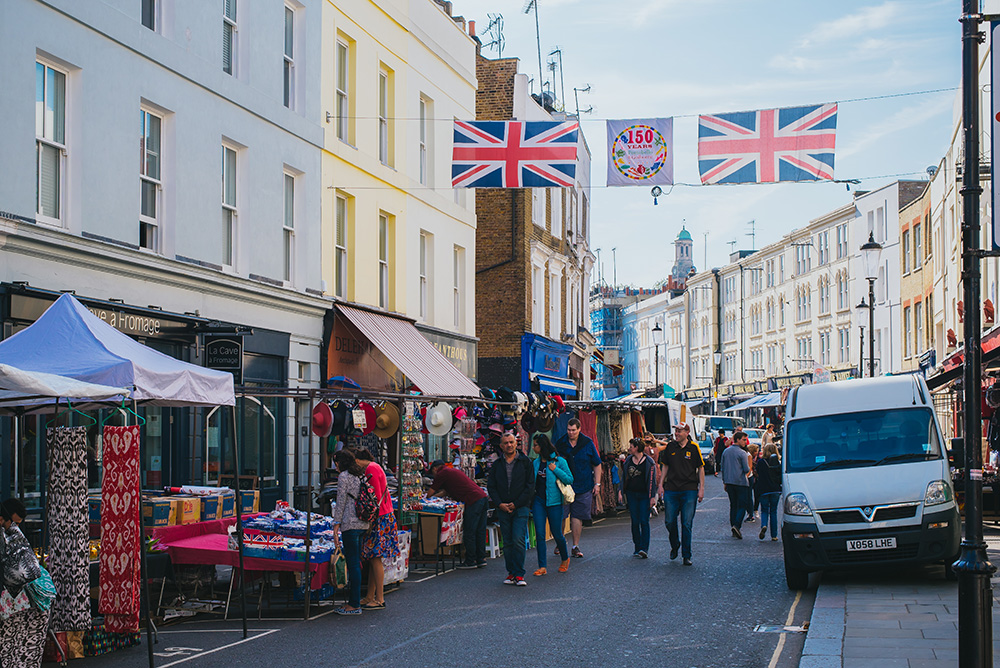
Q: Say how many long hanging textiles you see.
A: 2